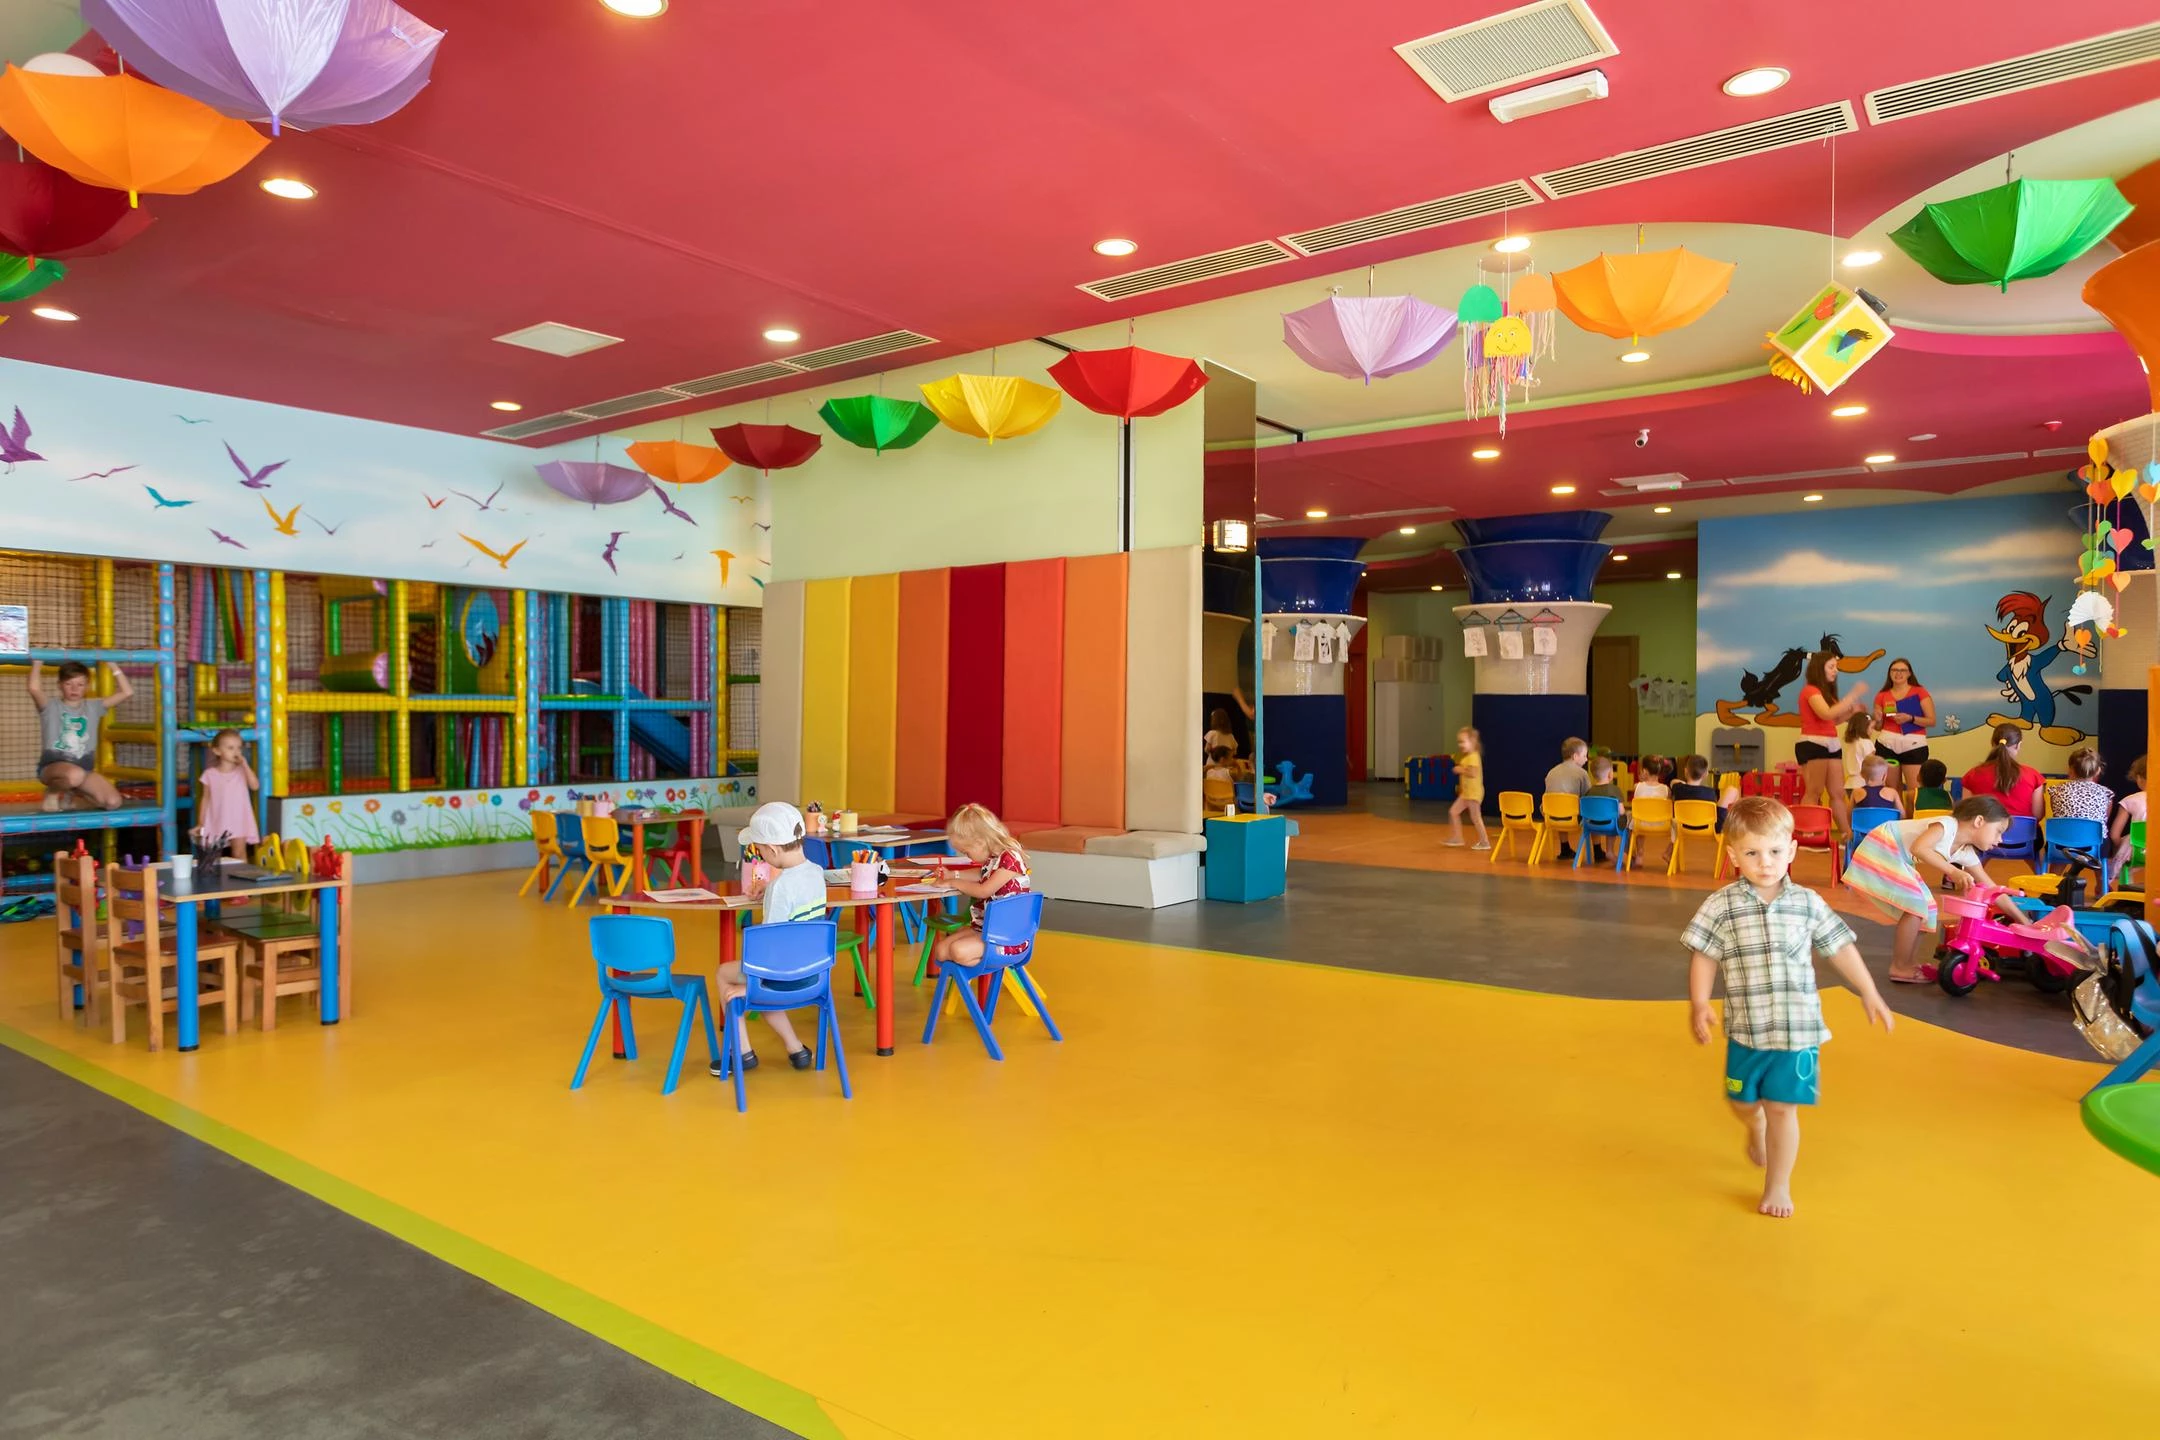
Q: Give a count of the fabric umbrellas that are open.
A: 13